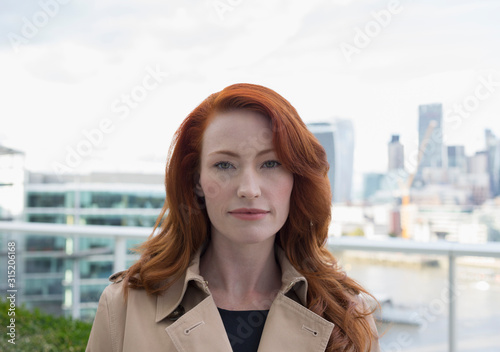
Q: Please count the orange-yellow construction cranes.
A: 1